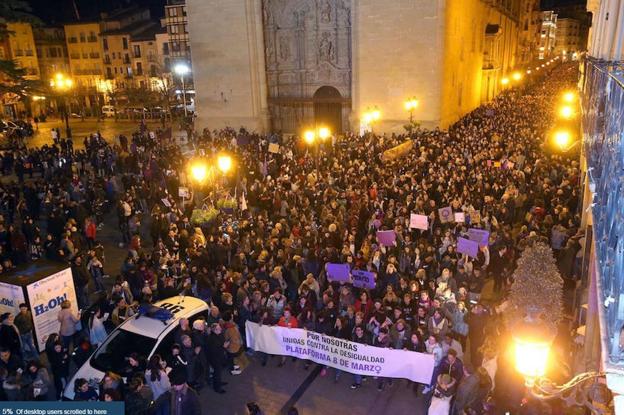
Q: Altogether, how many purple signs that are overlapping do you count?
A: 2